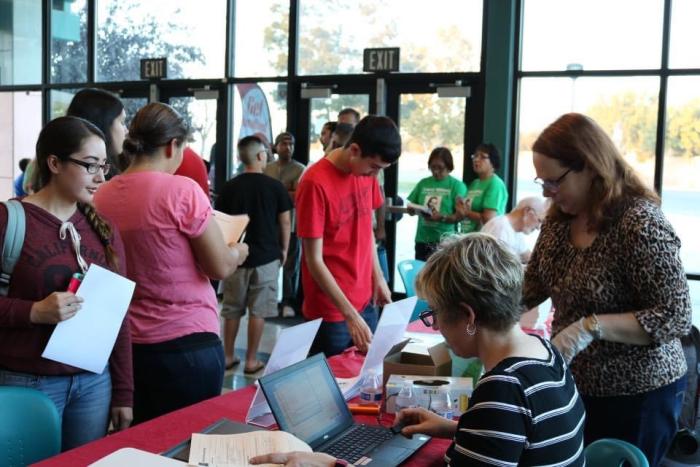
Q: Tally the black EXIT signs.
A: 2